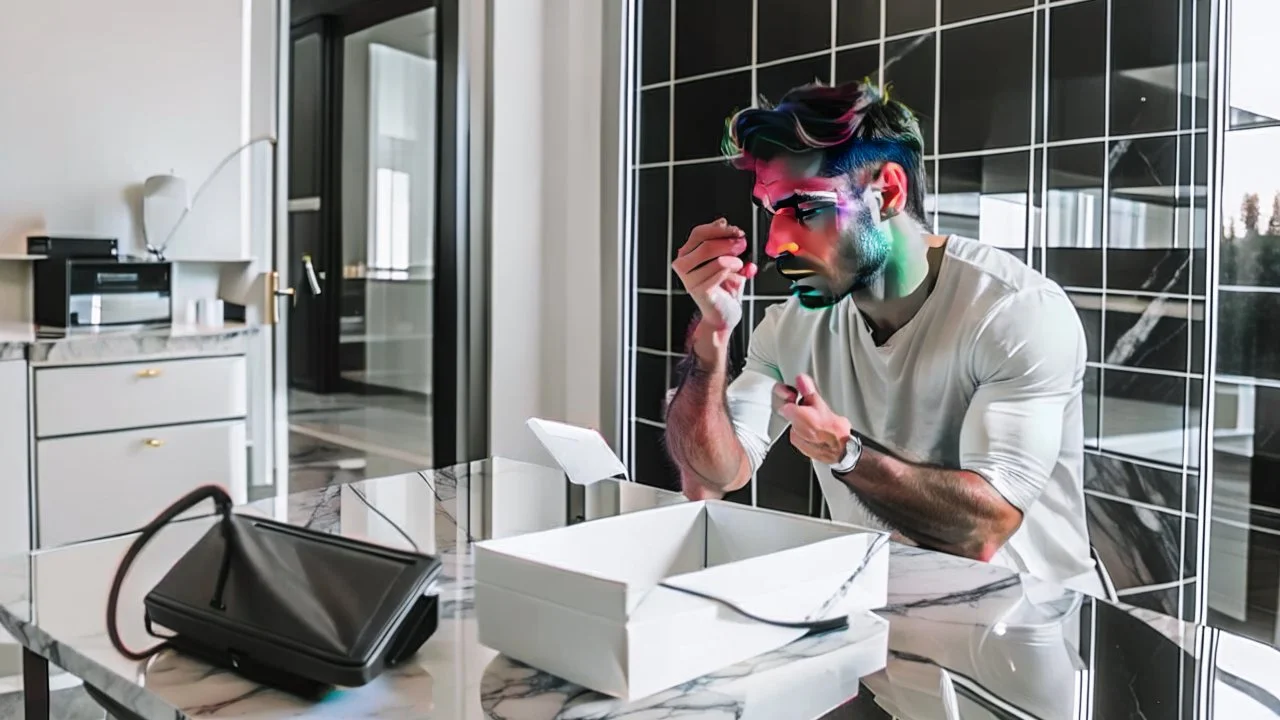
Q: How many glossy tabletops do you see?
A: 1